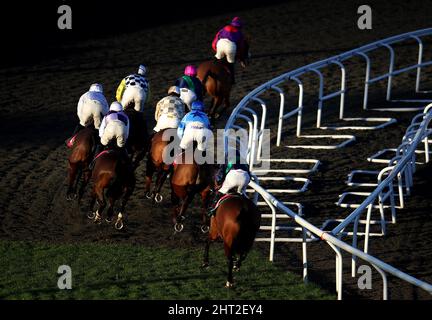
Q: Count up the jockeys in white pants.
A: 8